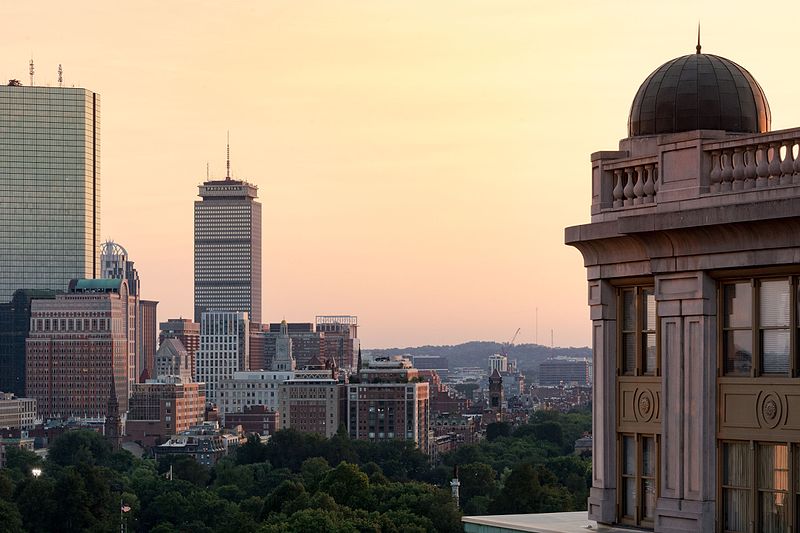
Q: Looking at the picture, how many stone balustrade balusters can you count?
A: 13